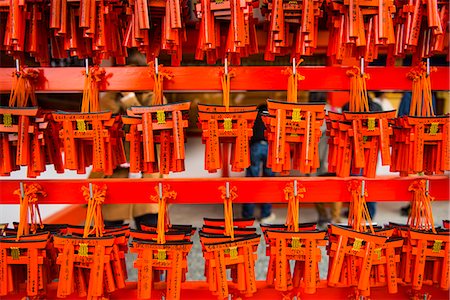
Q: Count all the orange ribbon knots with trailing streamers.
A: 14